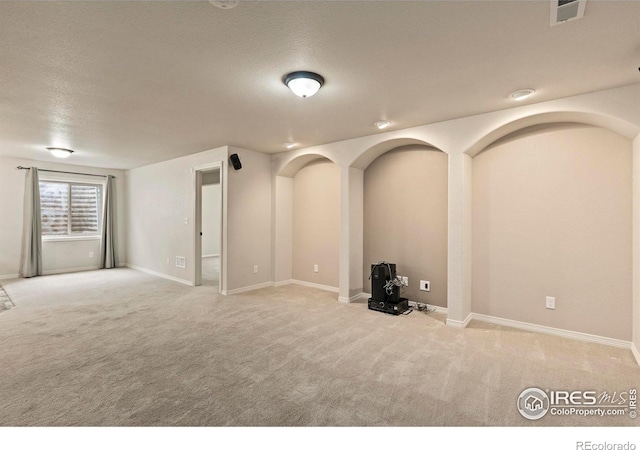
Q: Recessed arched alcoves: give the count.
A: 3